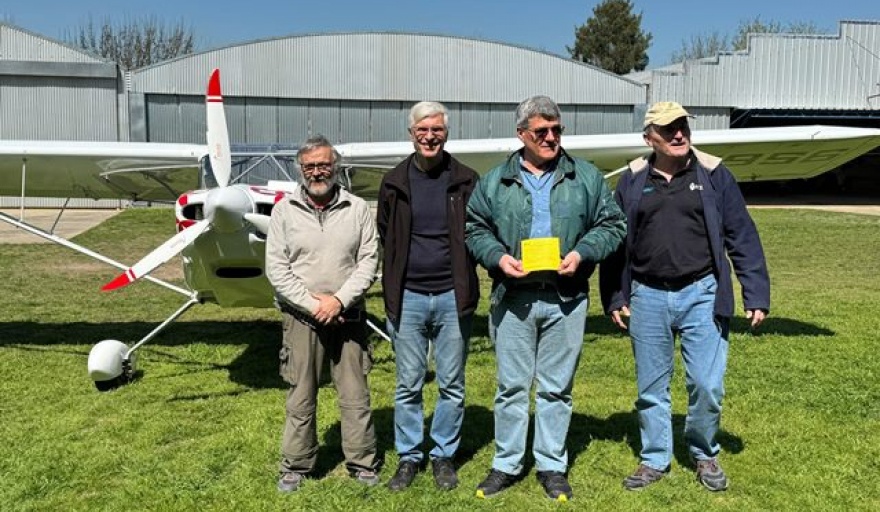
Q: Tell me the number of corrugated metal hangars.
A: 3